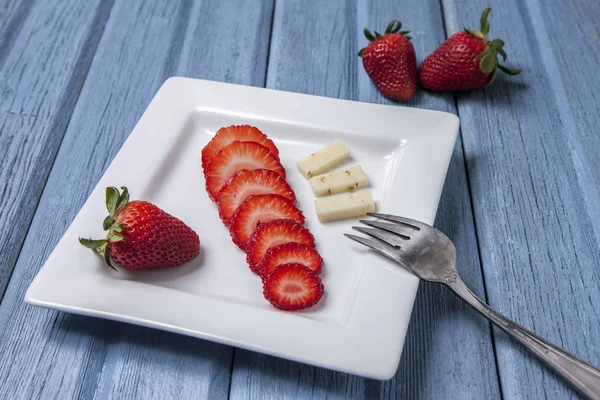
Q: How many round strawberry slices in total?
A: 7